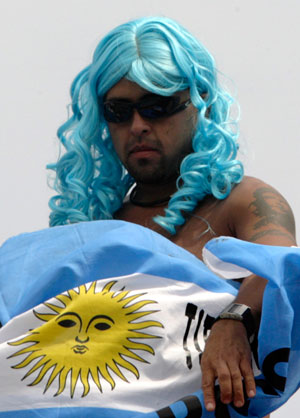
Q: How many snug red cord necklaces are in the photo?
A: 0